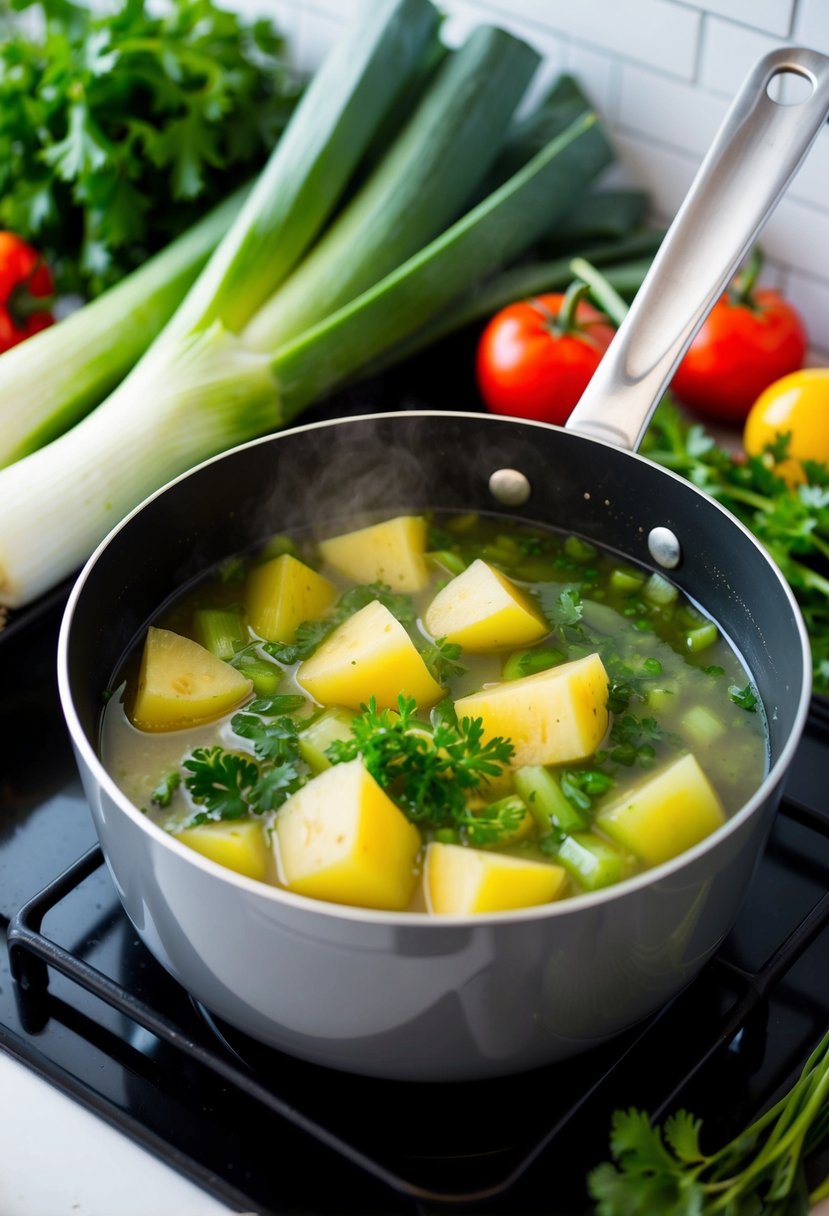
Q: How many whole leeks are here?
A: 2